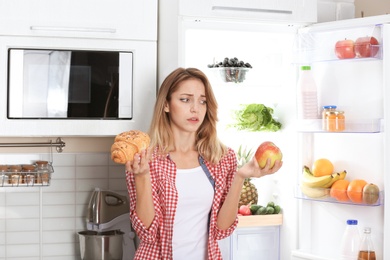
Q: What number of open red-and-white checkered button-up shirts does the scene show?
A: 1